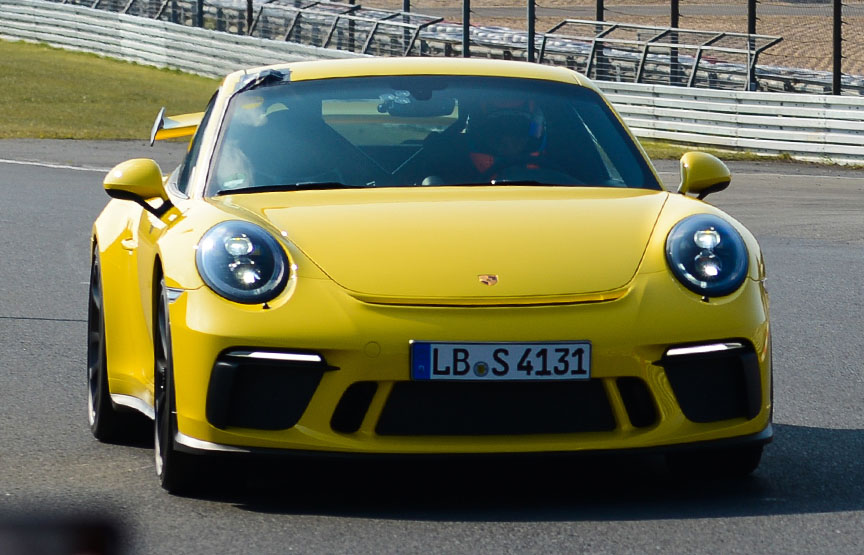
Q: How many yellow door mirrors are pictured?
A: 2